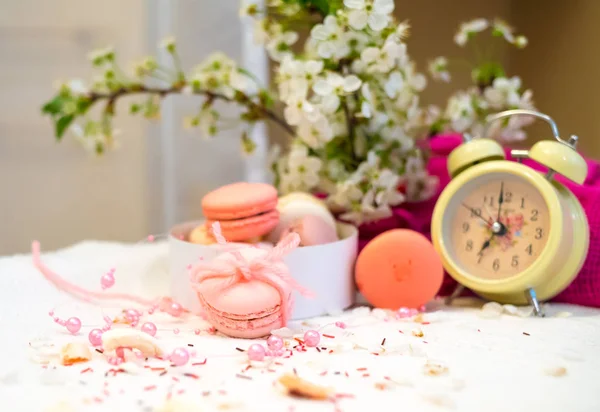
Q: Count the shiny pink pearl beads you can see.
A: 11